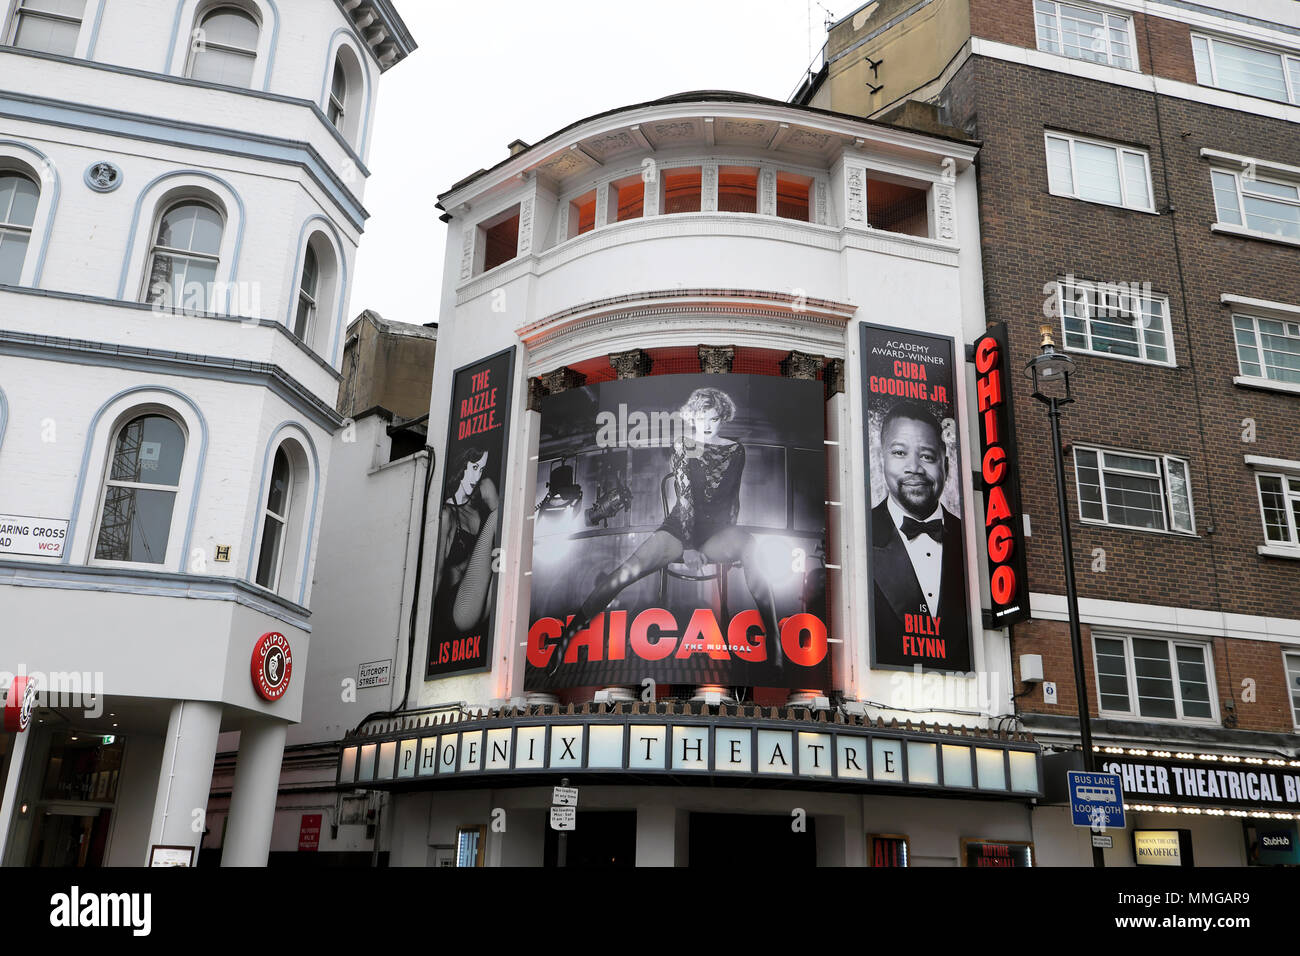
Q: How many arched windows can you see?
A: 8